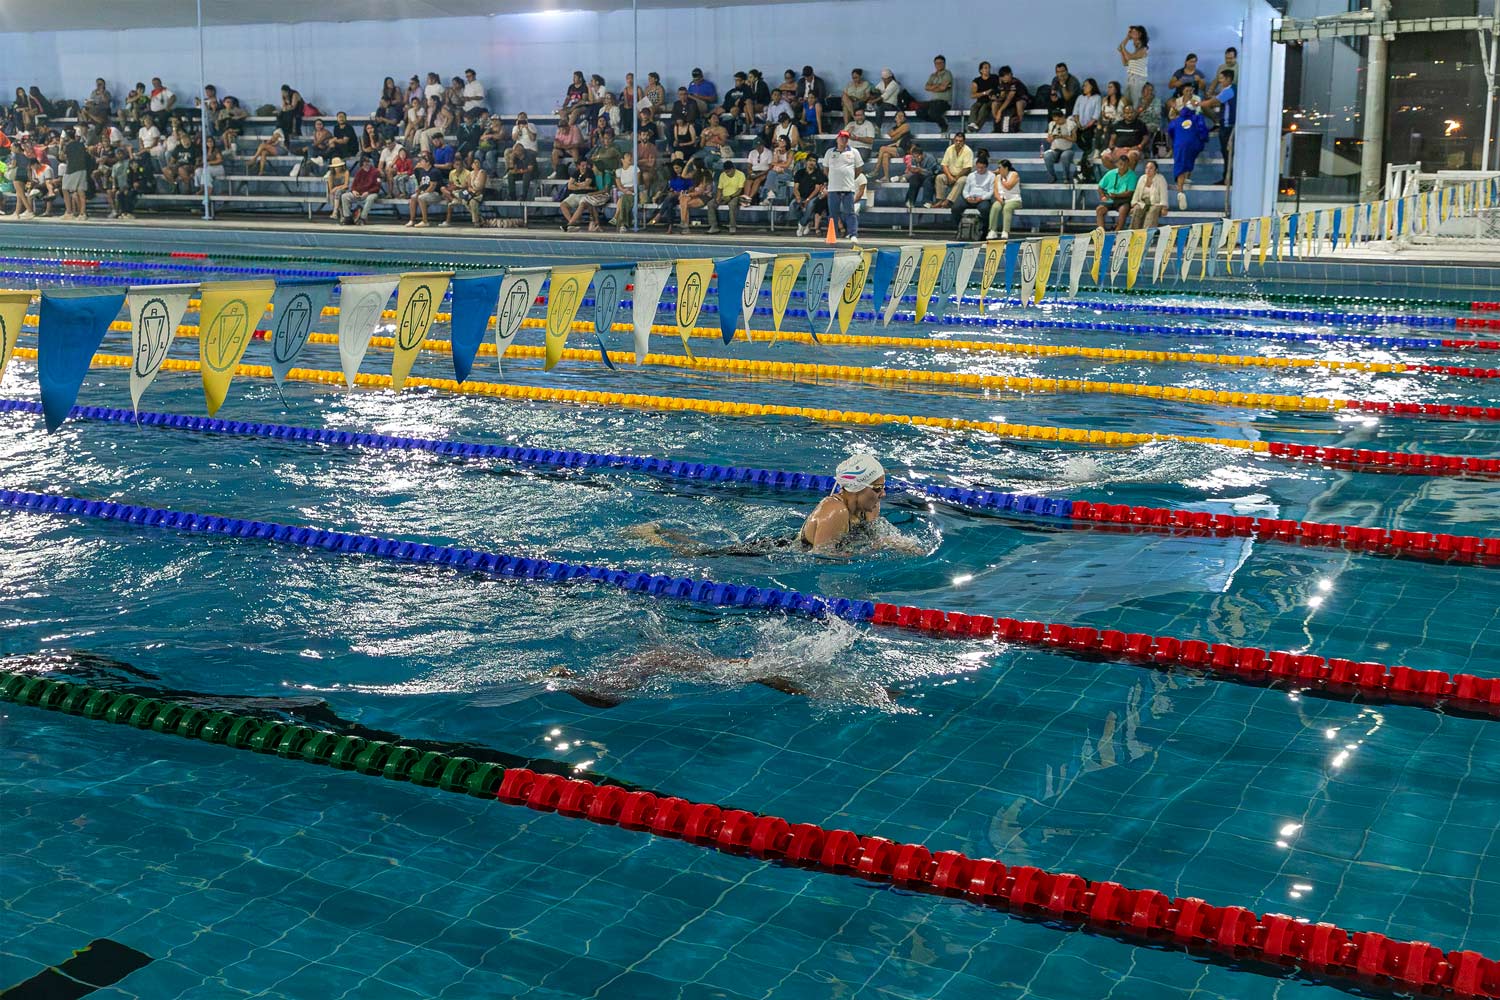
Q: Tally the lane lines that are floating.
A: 9